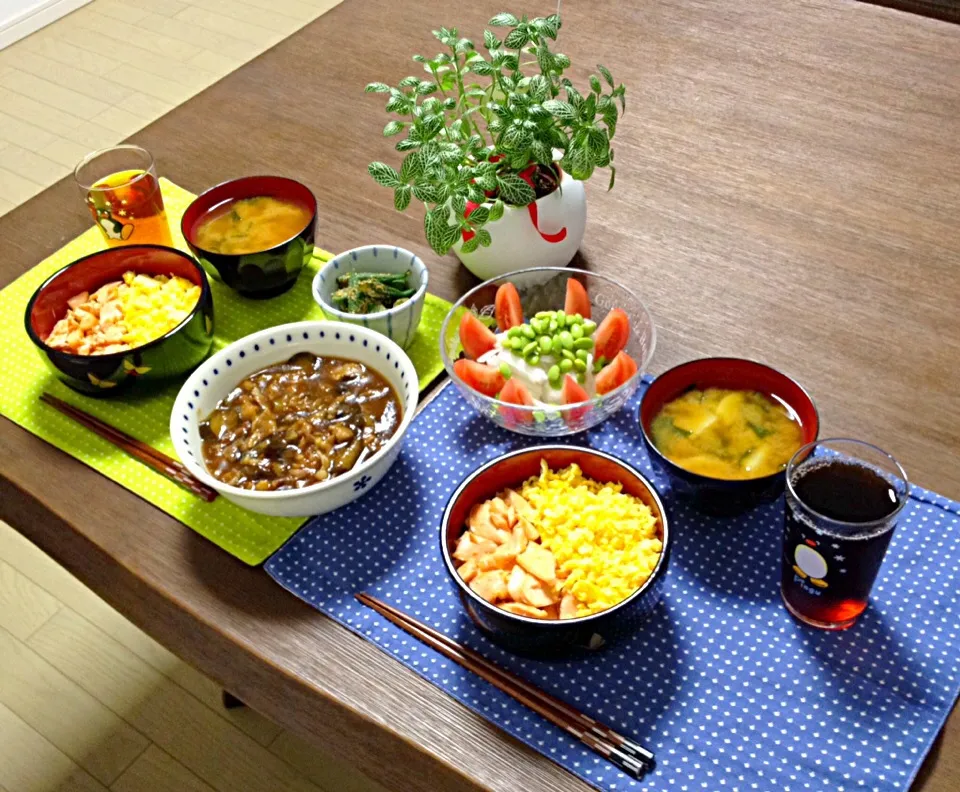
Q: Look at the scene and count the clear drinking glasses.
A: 2